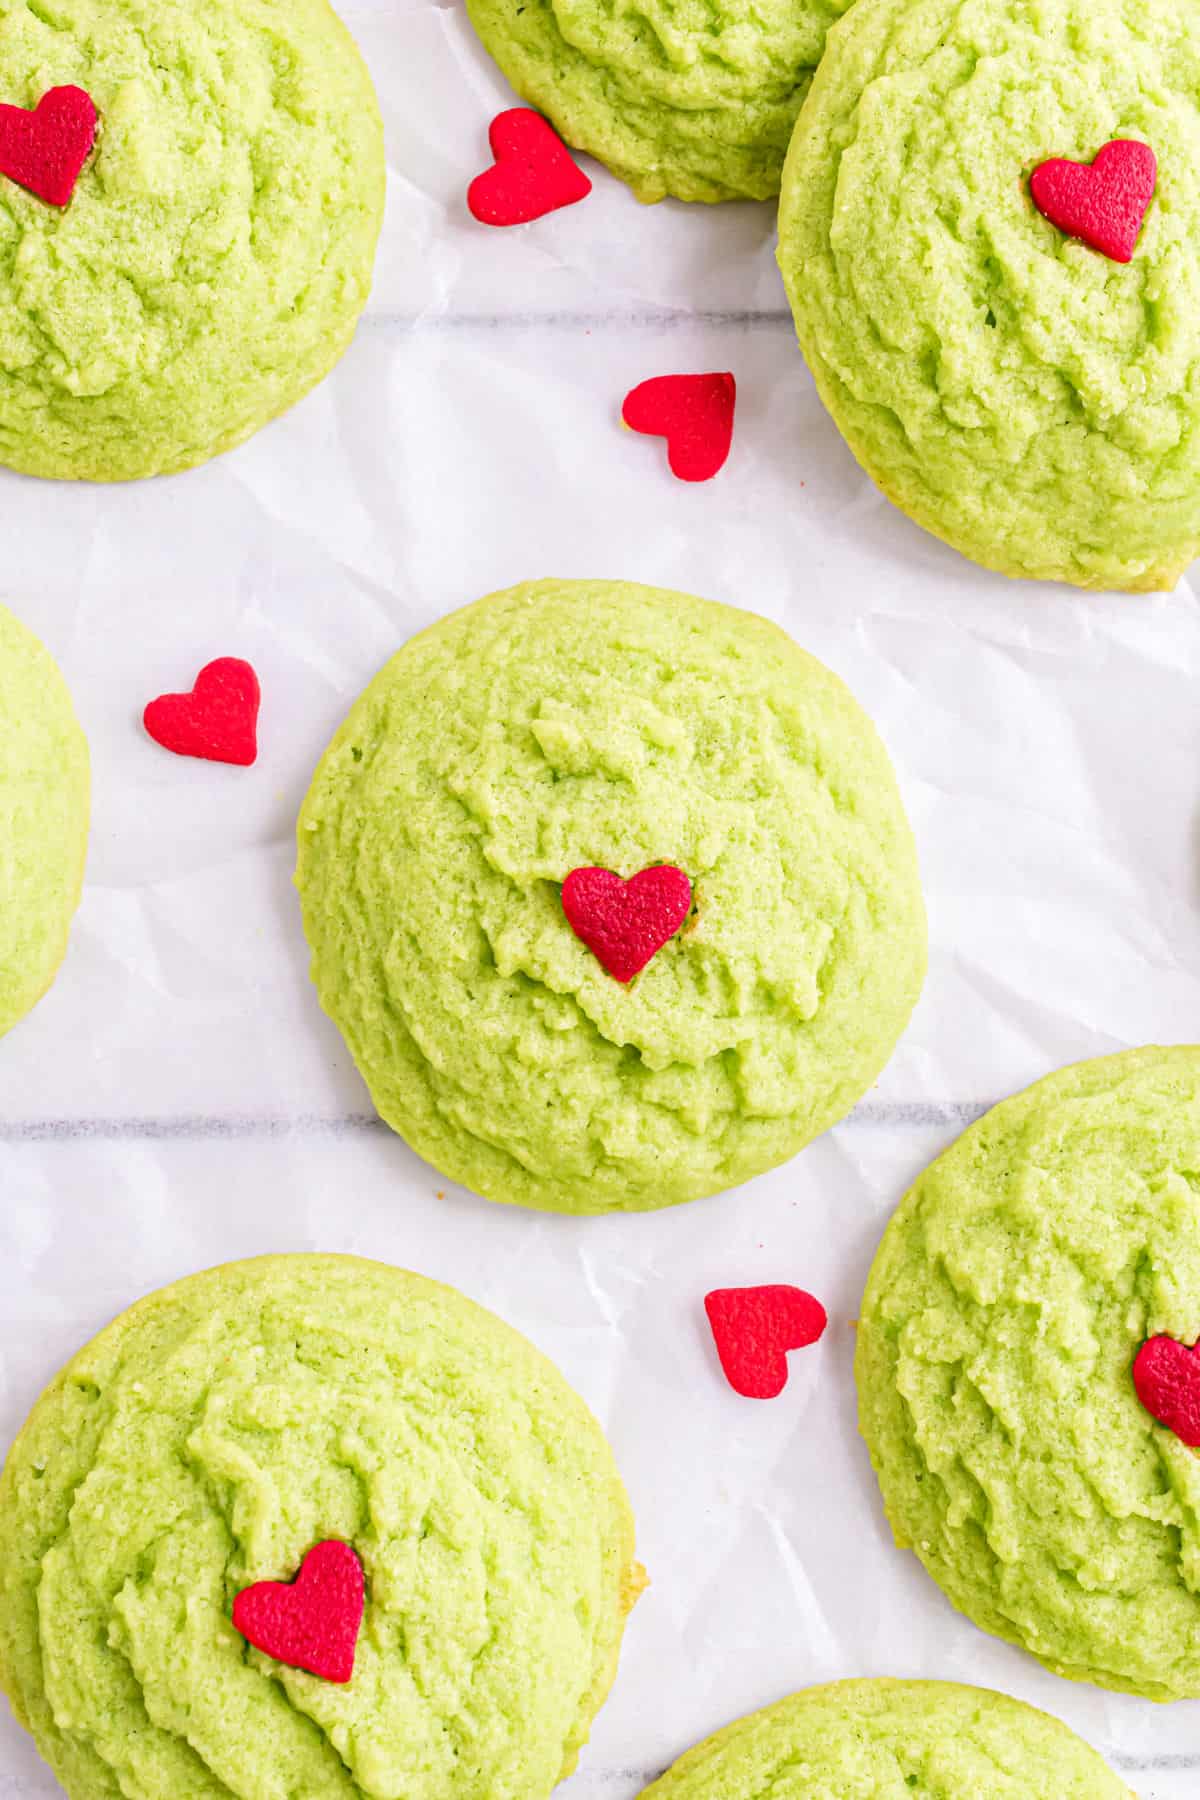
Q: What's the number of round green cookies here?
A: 8